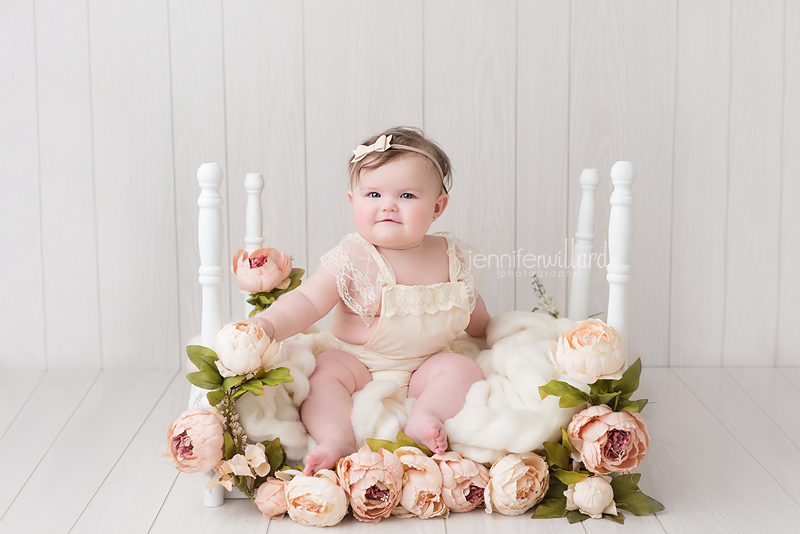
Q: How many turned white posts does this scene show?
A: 4